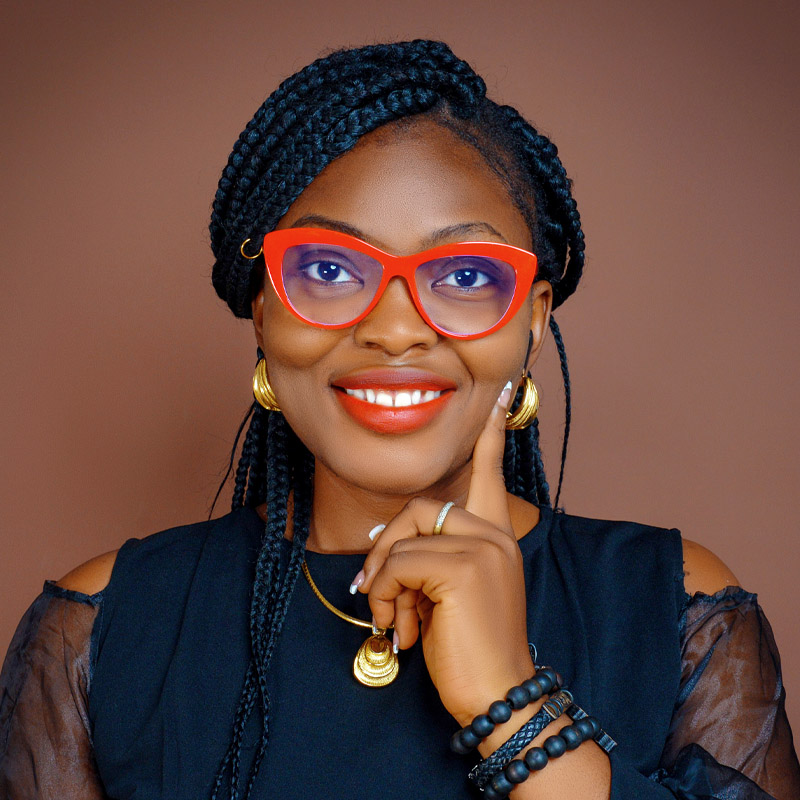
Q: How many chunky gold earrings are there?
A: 2